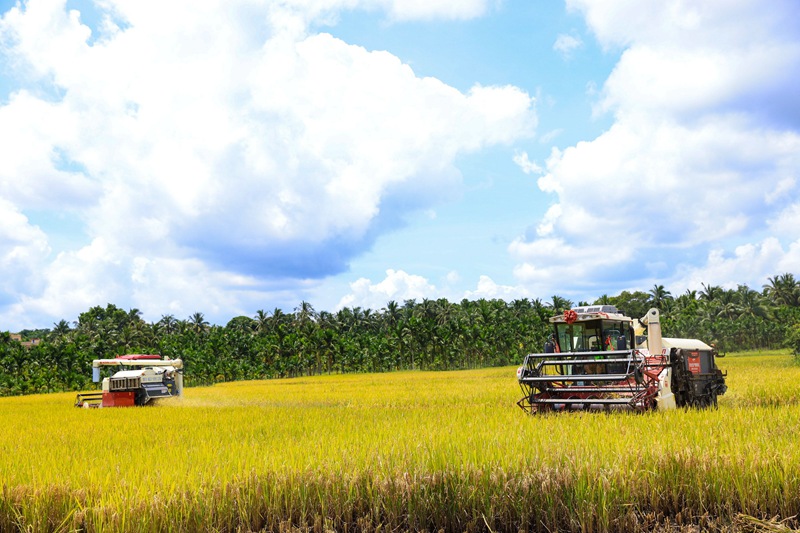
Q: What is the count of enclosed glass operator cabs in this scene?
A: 1